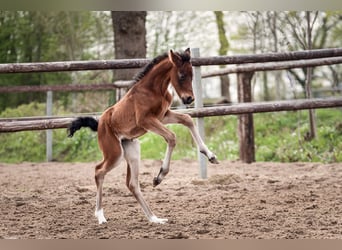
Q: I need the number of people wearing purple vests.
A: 0